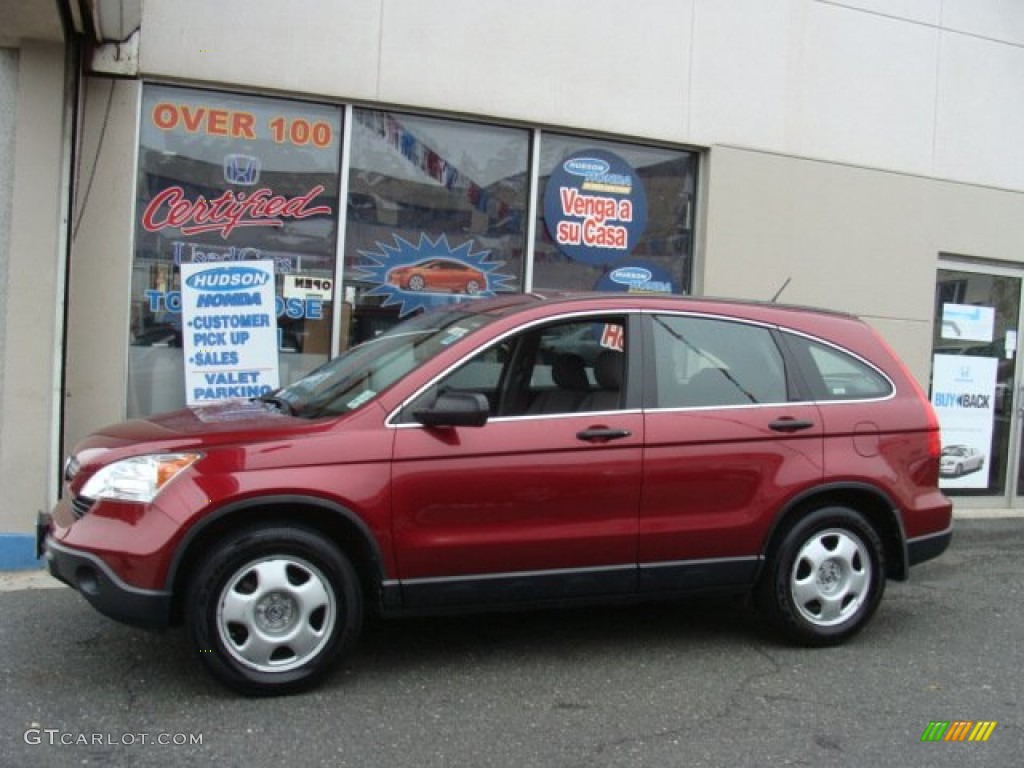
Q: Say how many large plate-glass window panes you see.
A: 3